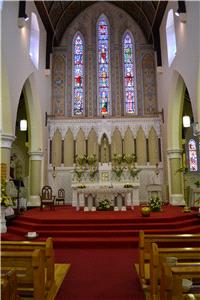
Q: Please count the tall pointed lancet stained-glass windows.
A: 3